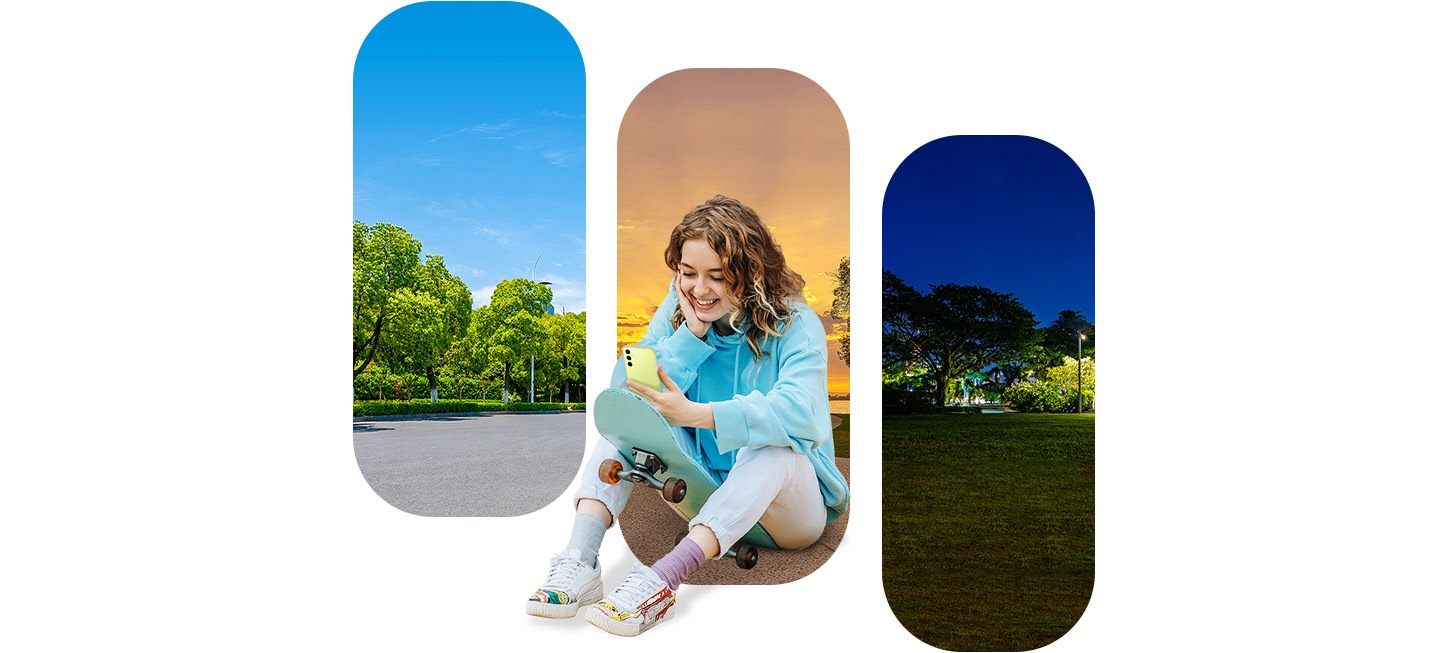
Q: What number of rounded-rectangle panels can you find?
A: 3